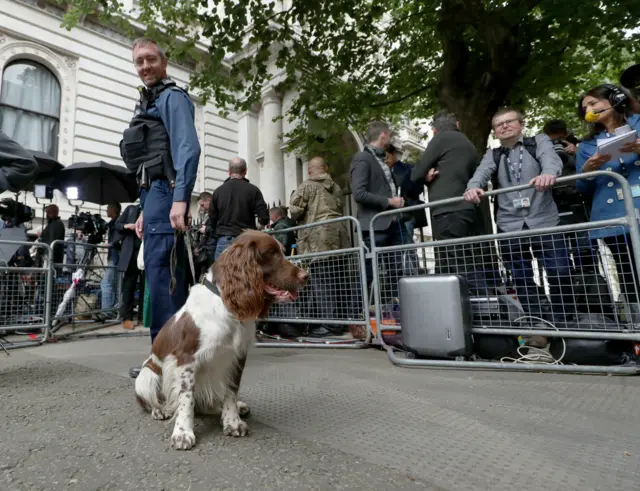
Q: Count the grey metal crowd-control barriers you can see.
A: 4